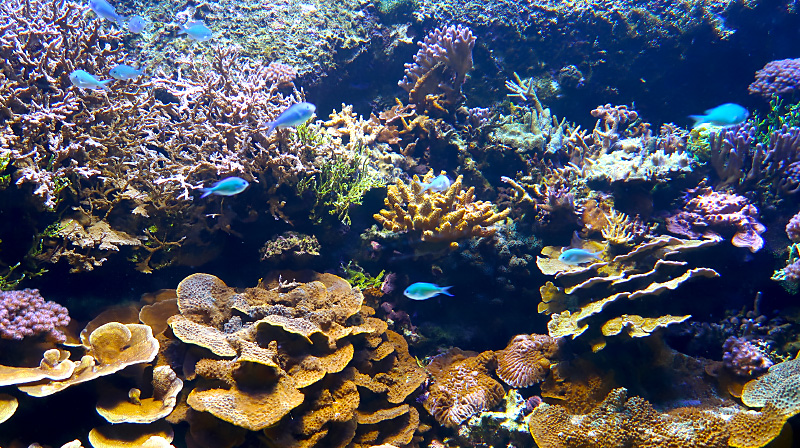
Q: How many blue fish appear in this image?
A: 11